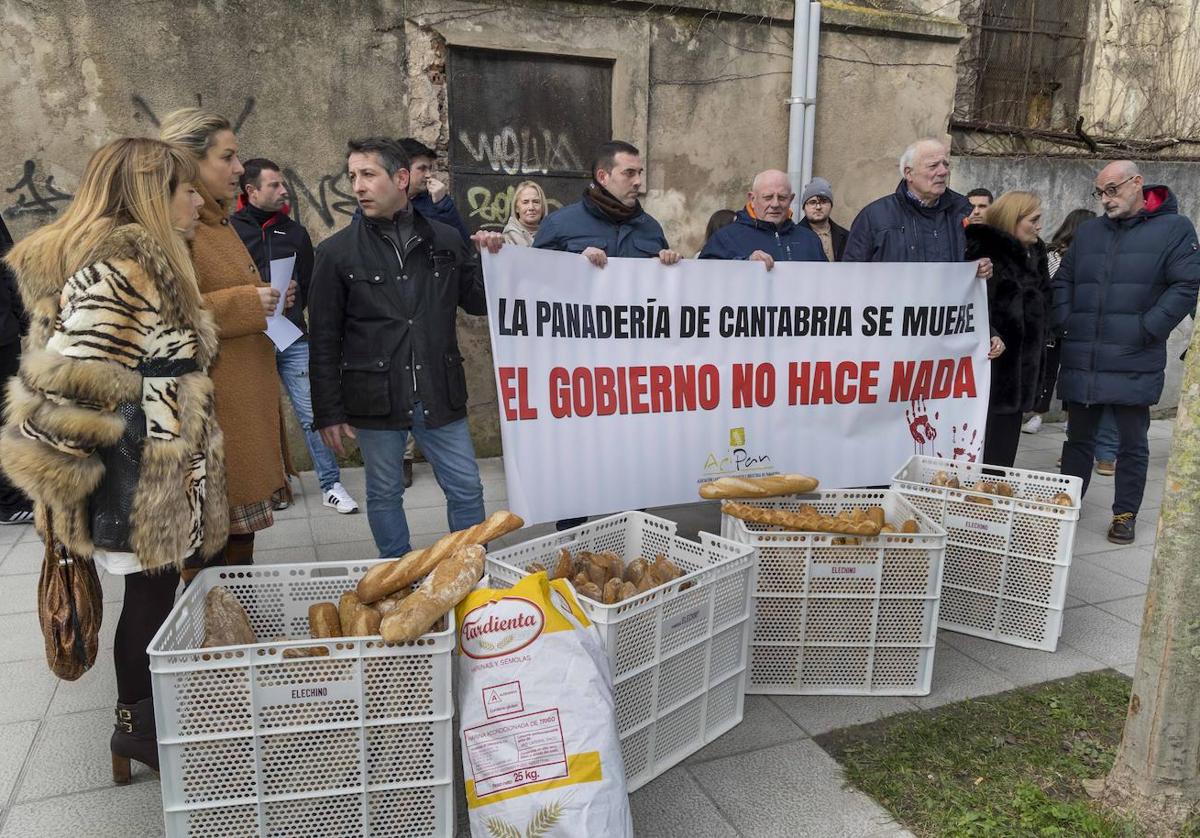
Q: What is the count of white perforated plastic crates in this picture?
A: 4